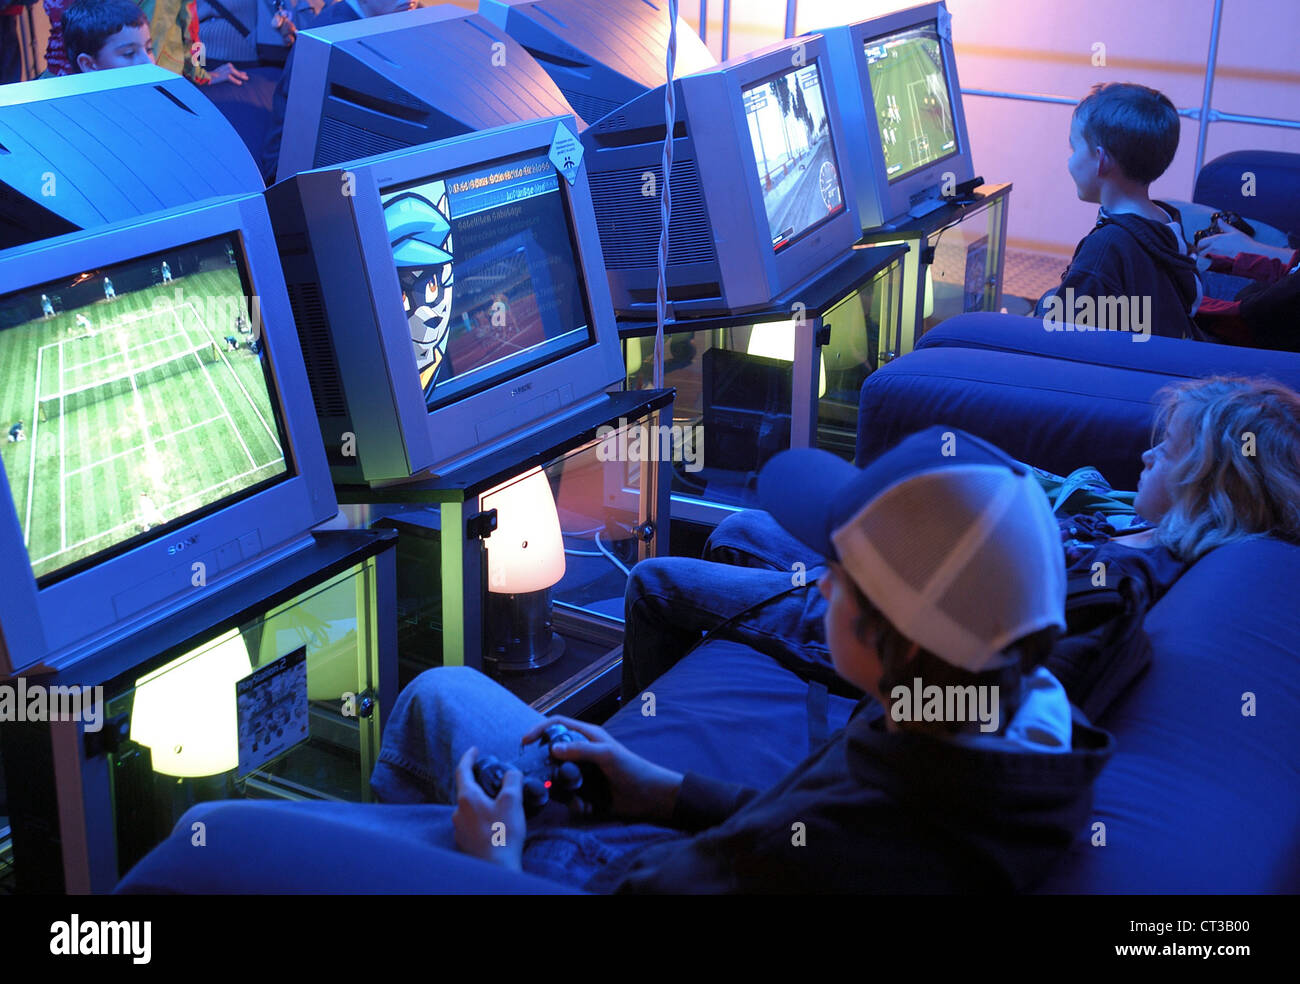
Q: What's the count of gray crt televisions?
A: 7